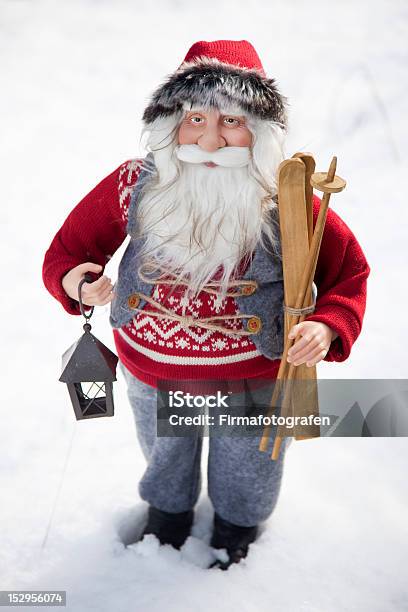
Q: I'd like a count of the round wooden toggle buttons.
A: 3